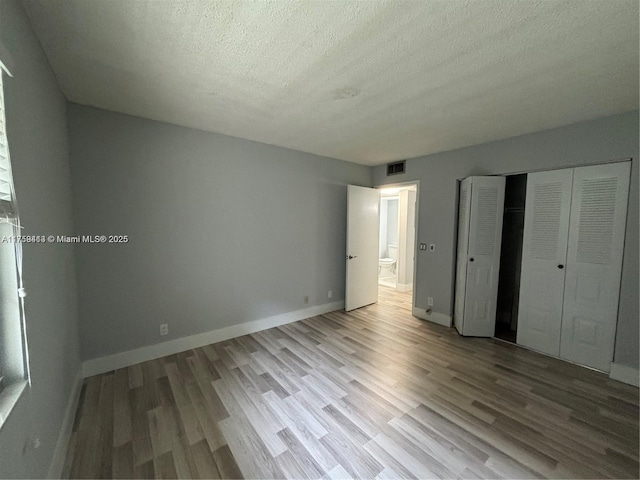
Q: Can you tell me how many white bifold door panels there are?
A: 4